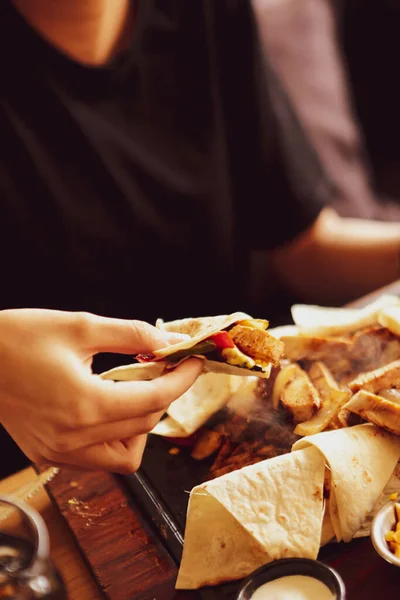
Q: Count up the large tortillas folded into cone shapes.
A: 2